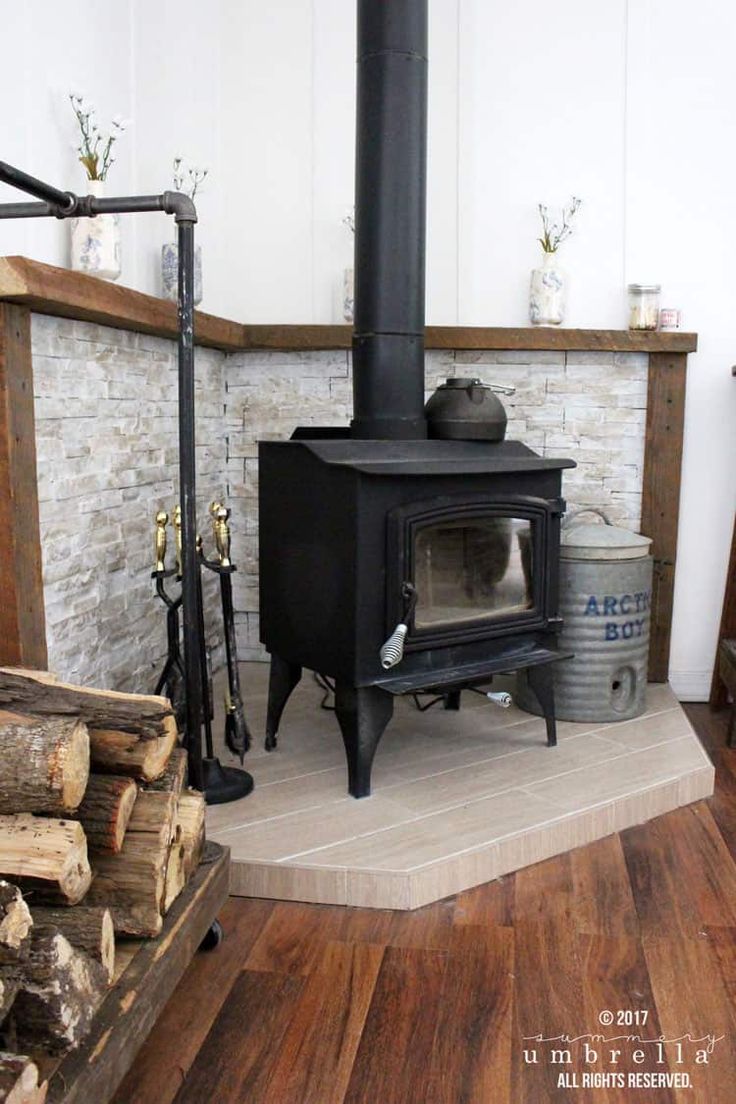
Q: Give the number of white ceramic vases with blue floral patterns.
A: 4